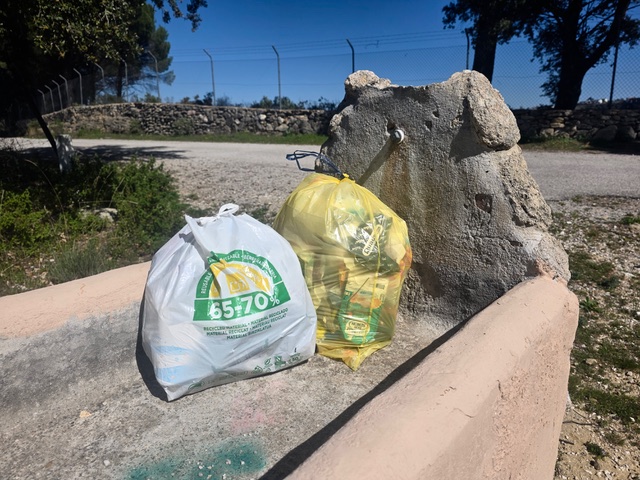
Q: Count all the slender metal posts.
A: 13